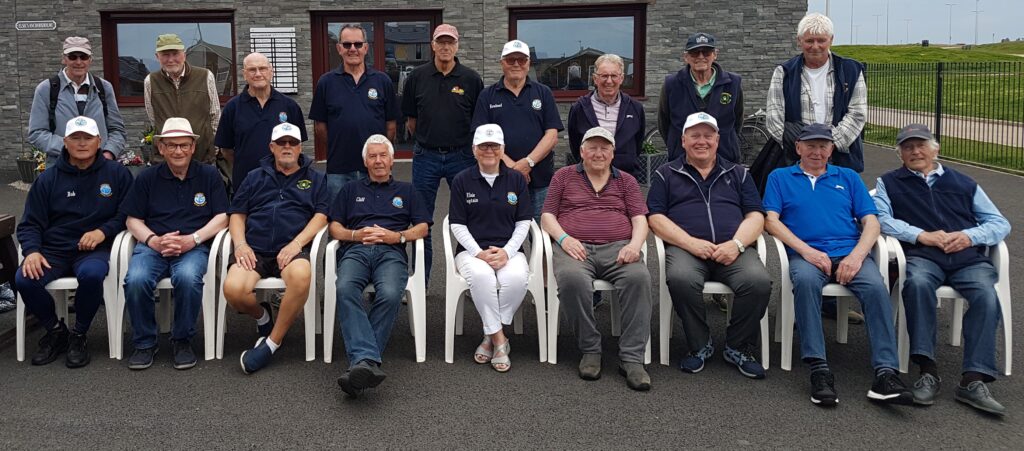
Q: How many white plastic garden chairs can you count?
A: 9